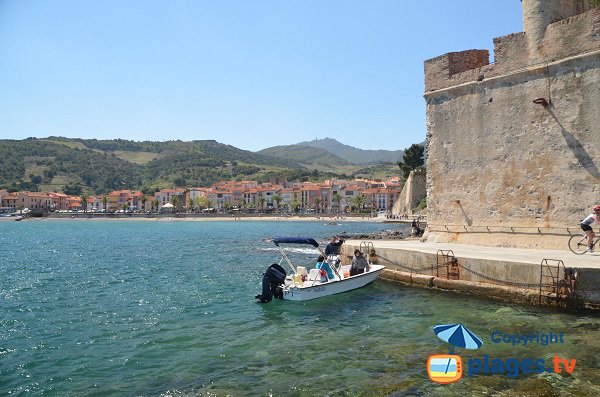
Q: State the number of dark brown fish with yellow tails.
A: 0